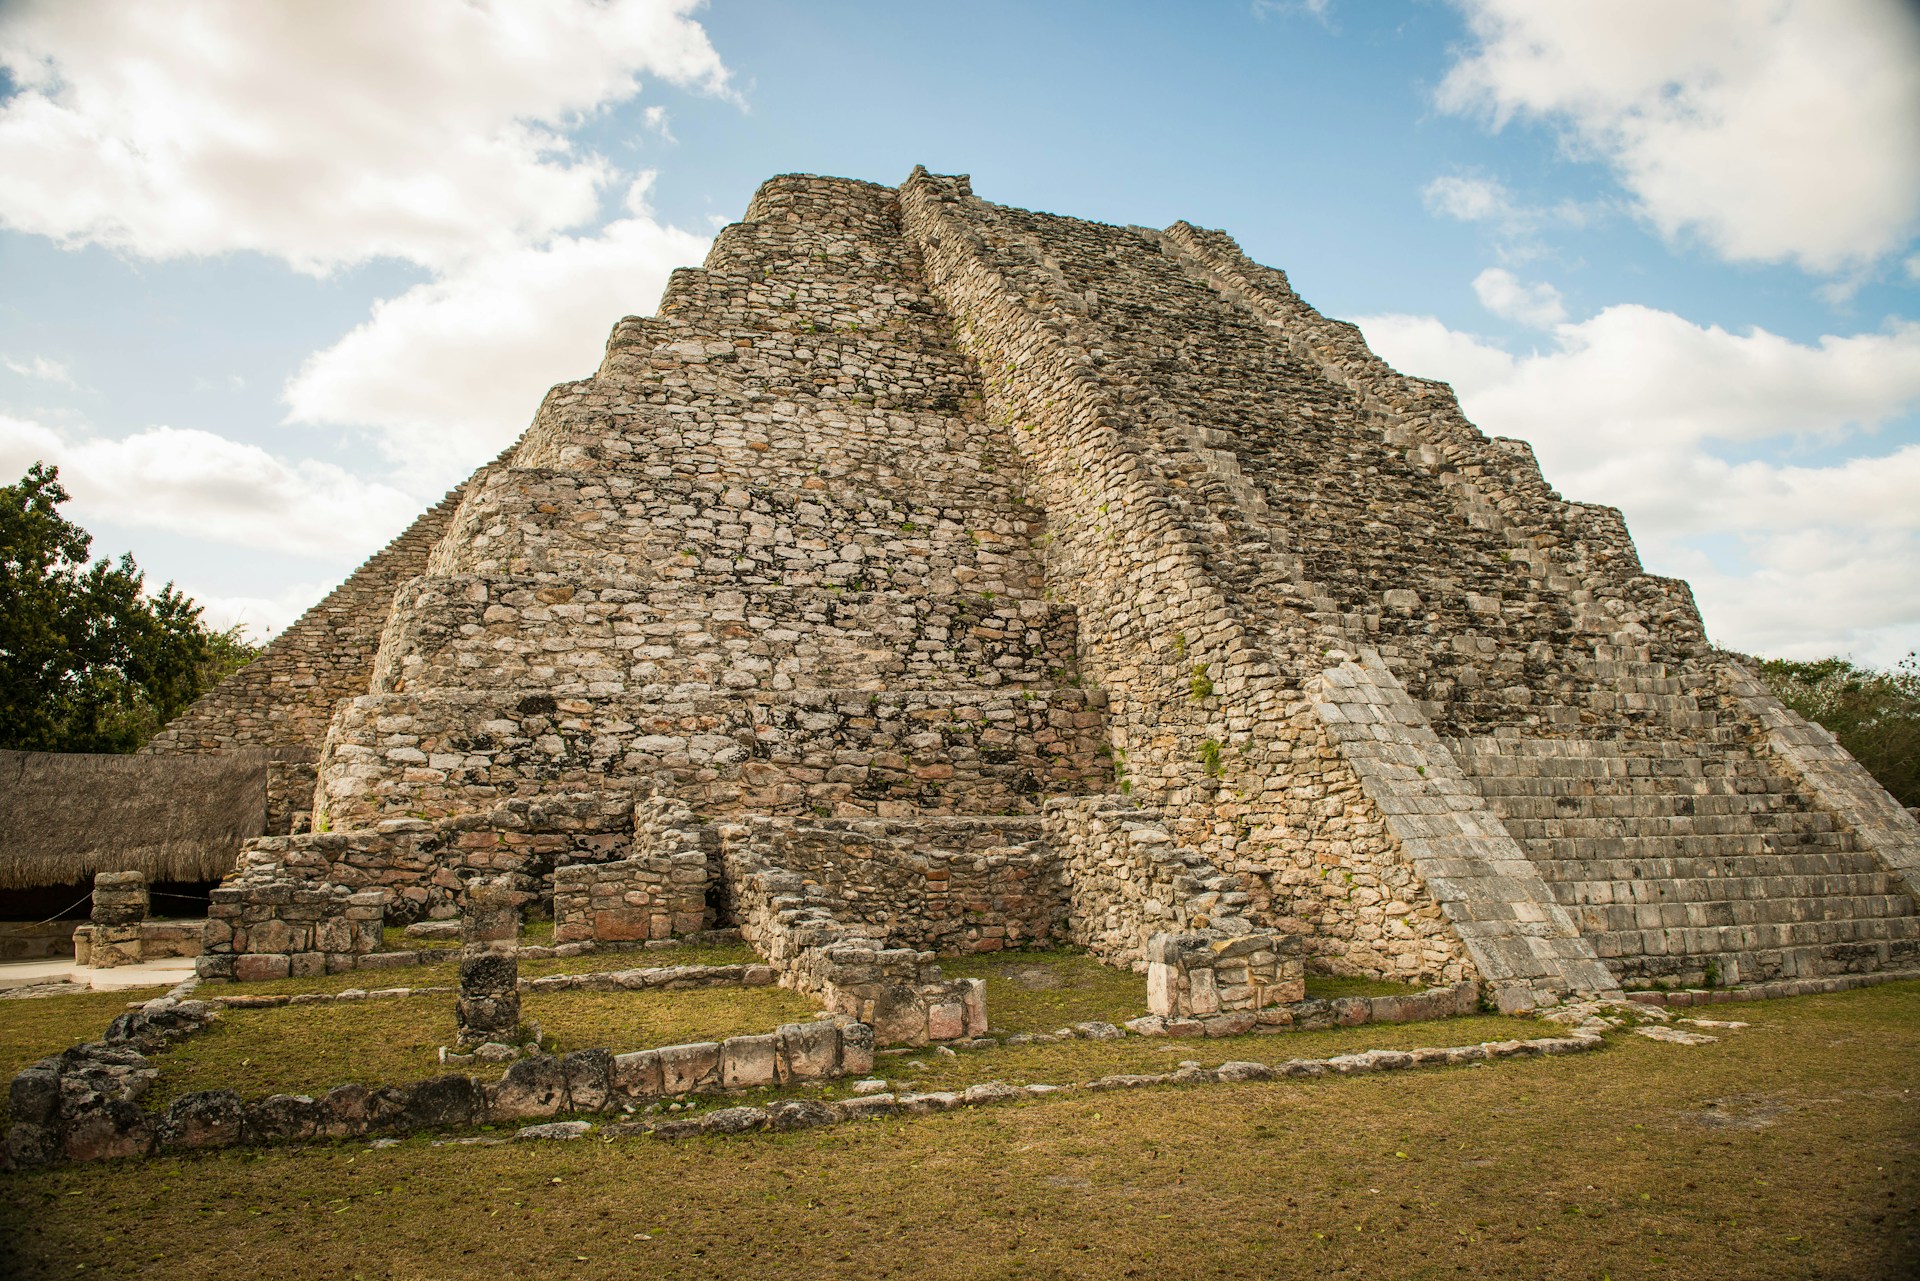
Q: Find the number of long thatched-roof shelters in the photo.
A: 1